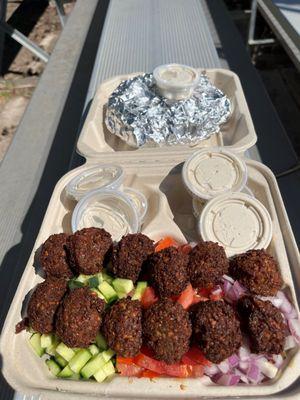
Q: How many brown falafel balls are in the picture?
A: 12